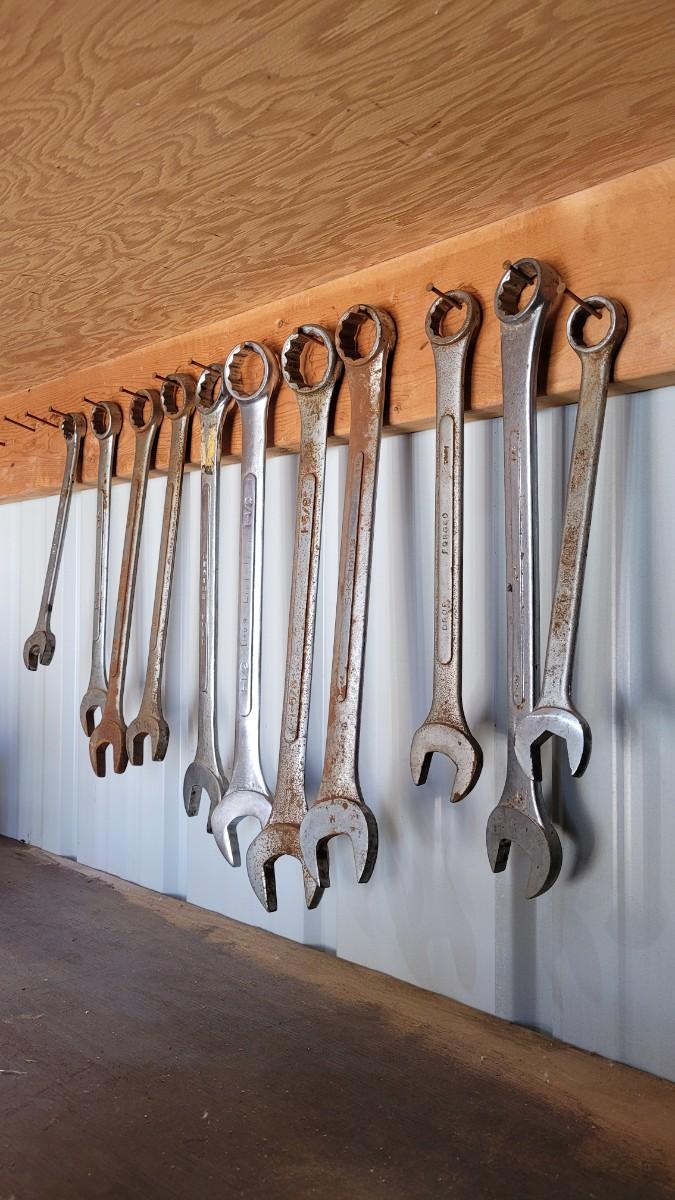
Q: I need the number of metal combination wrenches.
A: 11